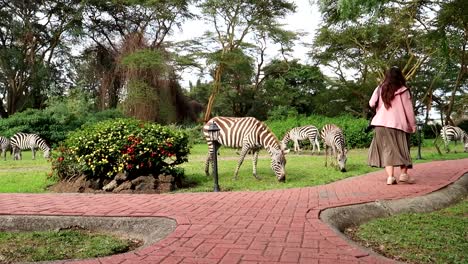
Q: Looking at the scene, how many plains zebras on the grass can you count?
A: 6